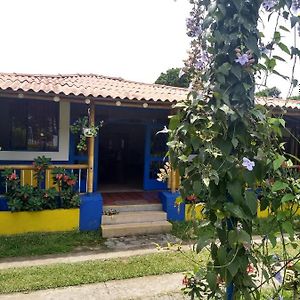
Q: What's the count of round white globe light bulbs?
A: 5